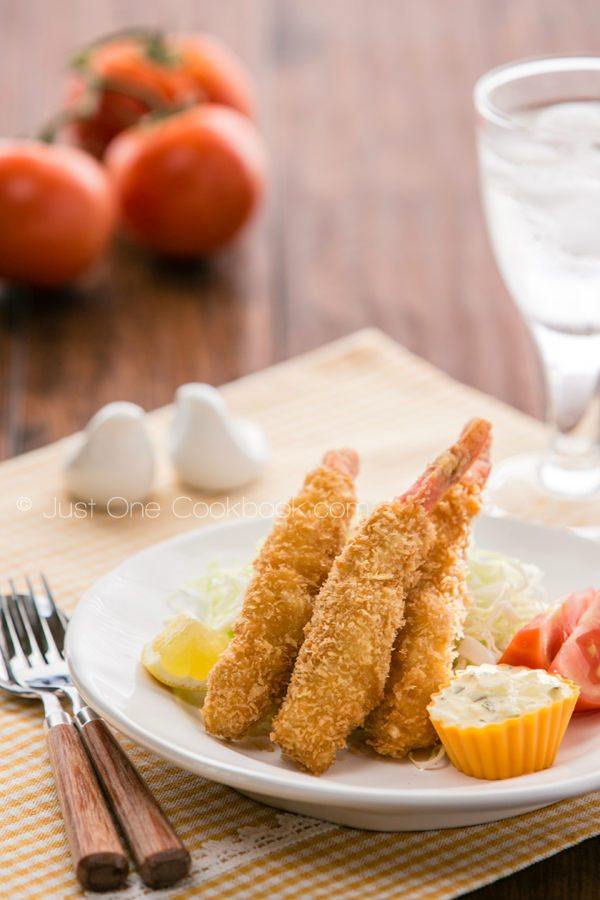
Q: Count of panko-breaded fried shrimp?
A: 3